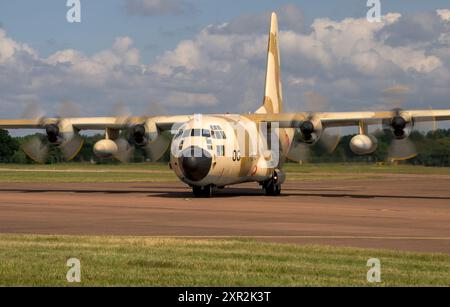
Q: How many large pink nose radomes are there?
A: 0